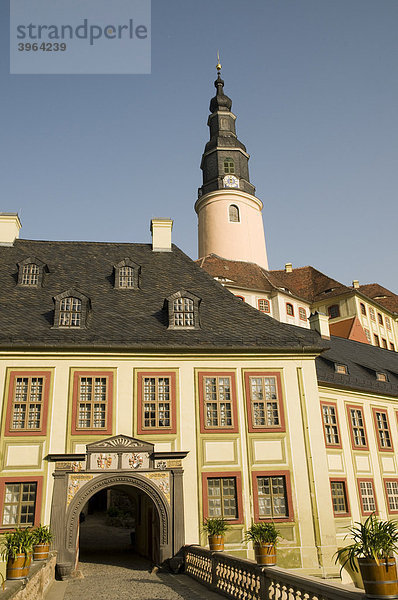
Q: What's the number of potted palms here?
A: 5